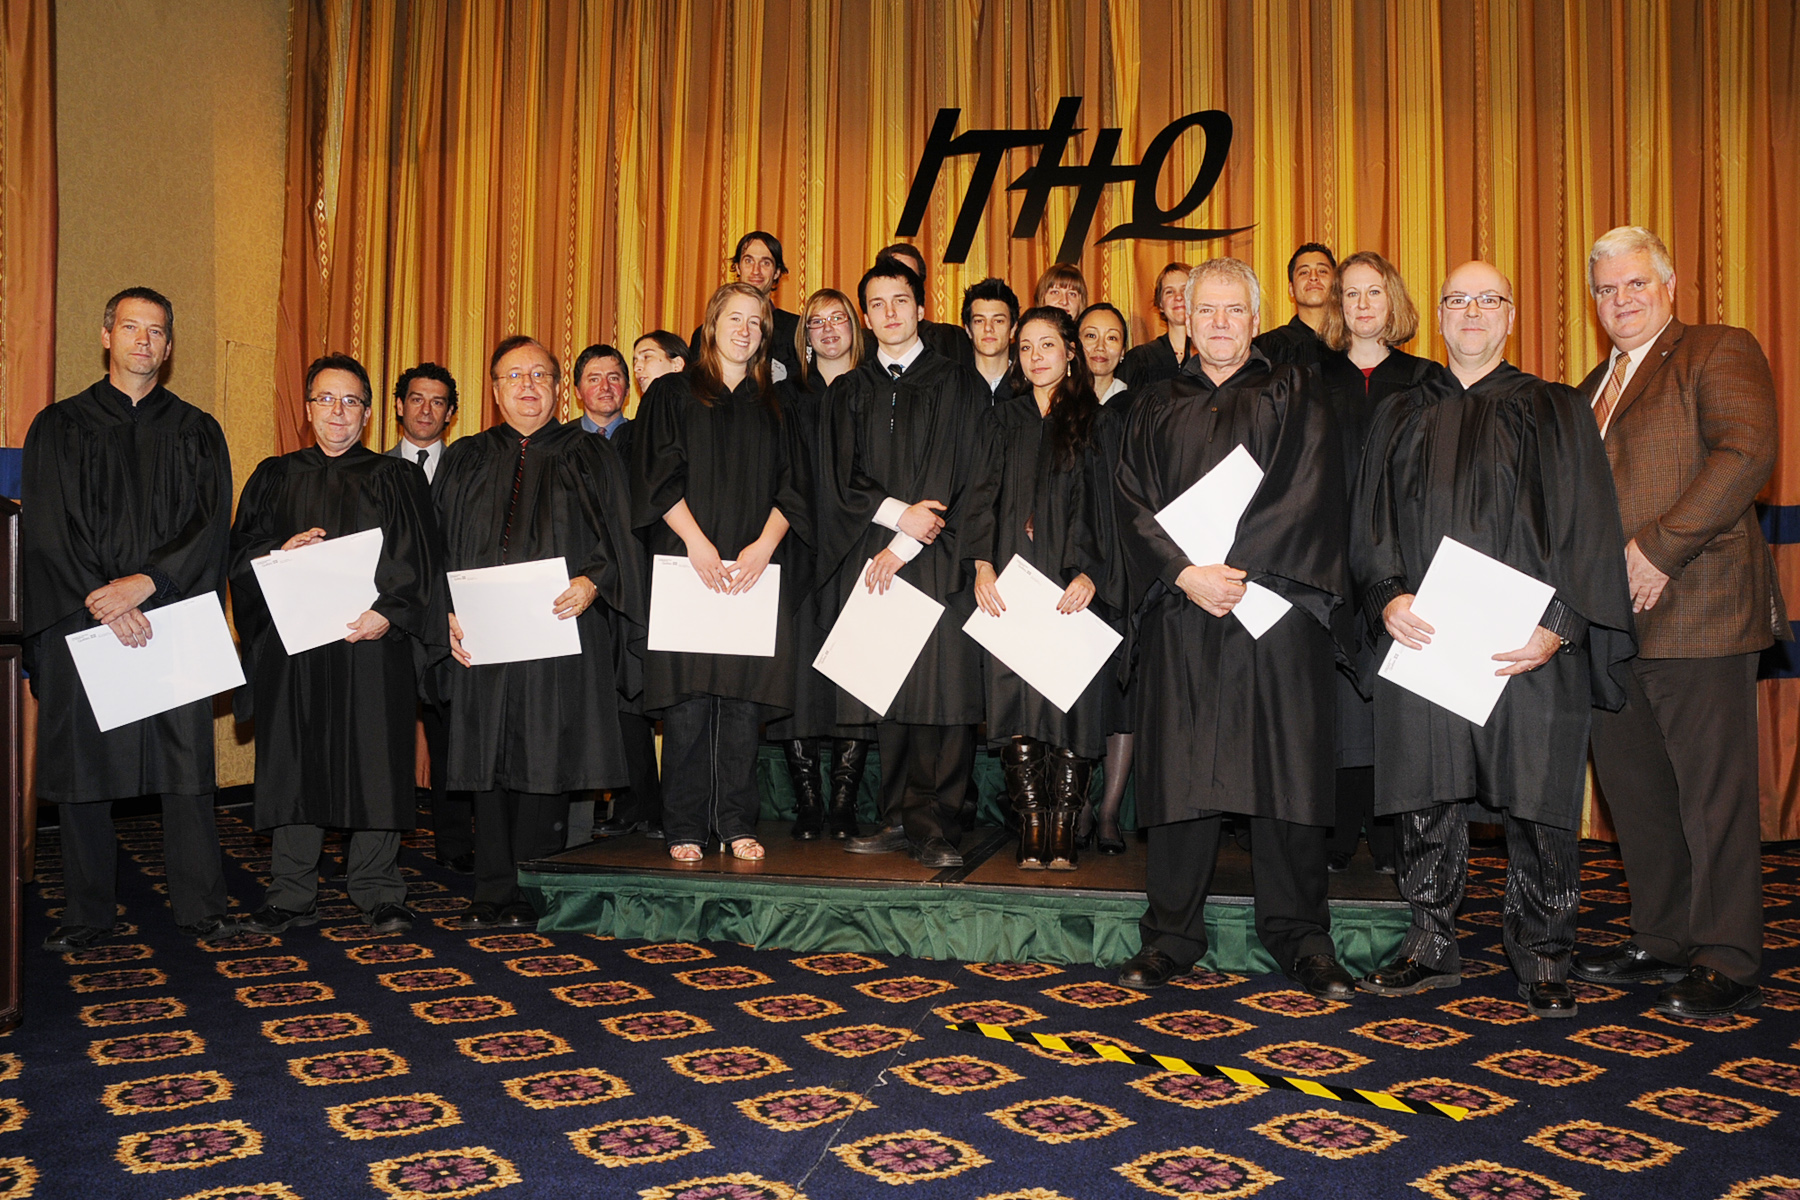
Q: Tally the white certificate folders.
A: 8